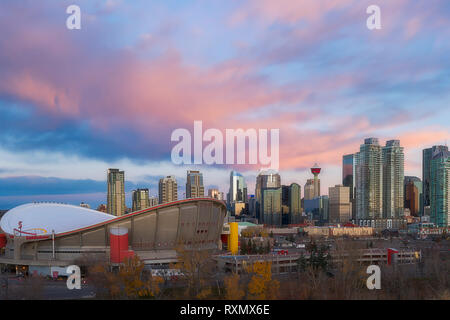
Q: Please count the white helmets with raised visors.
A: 0